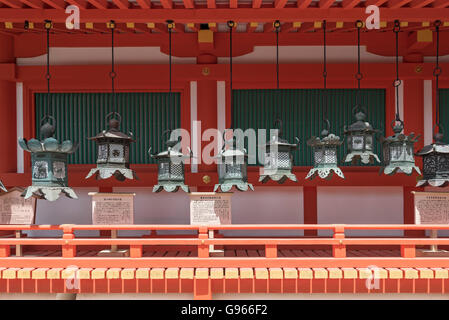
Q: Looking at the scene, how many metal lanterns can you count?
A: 9